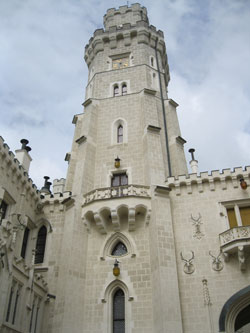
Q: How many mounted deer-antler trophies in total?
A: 3